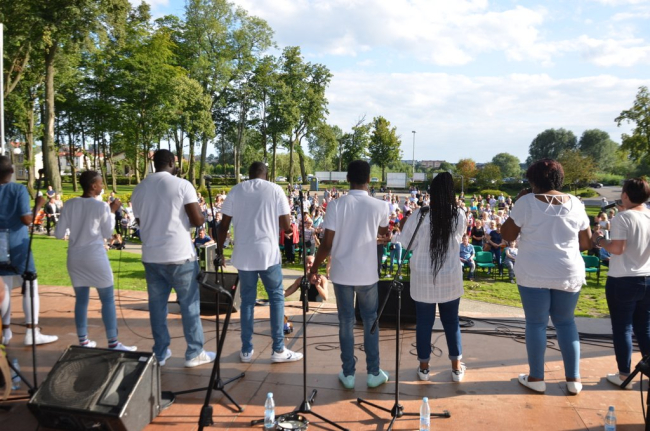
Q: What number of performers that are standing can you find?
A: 8